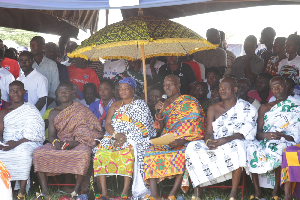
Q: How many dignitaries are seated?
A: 6